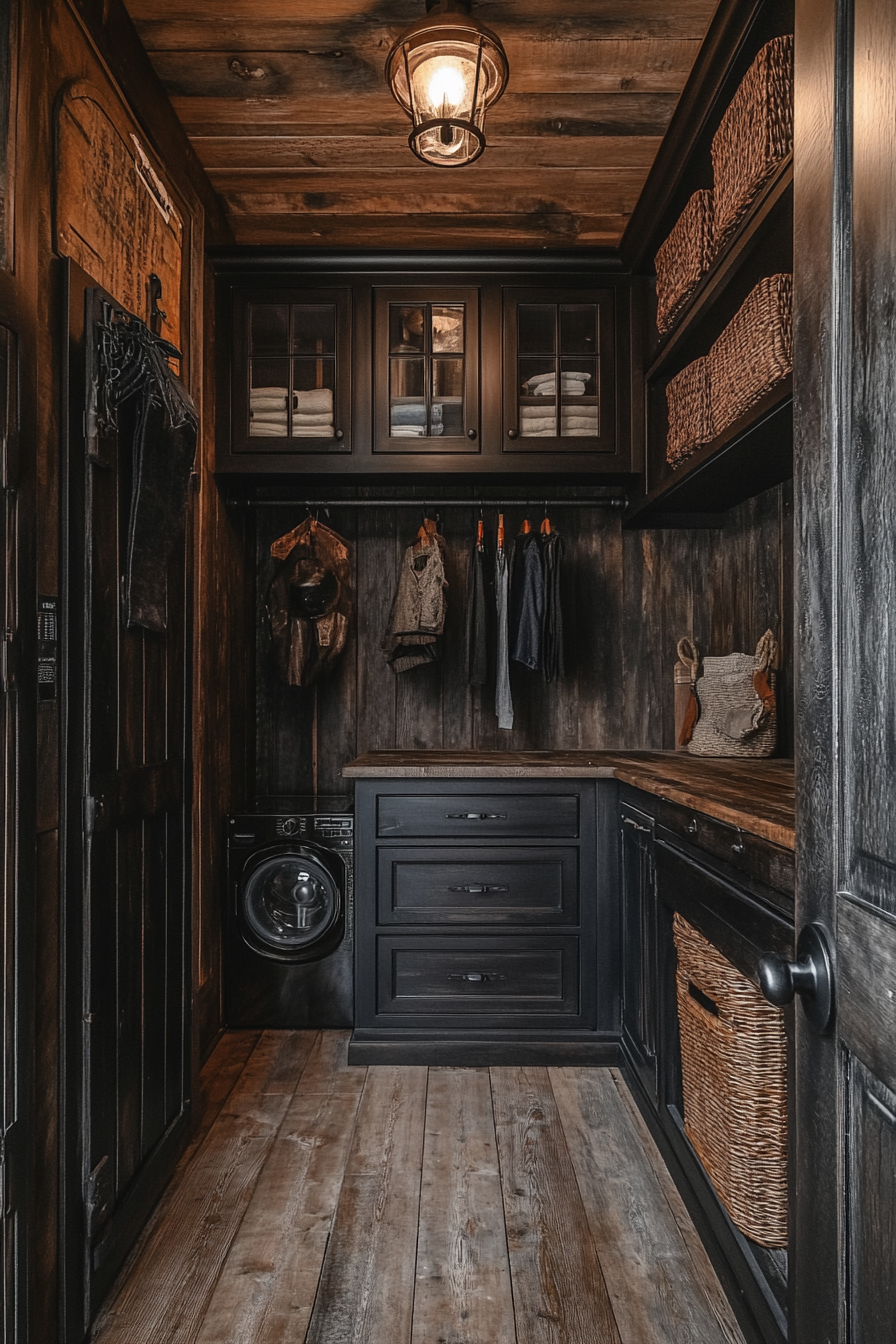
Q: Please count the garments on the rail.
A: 6